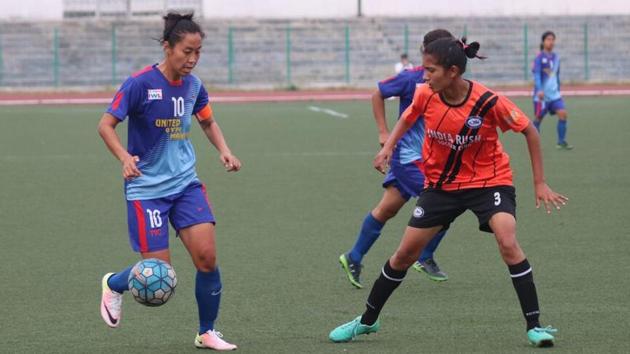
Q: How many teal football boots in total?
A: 2